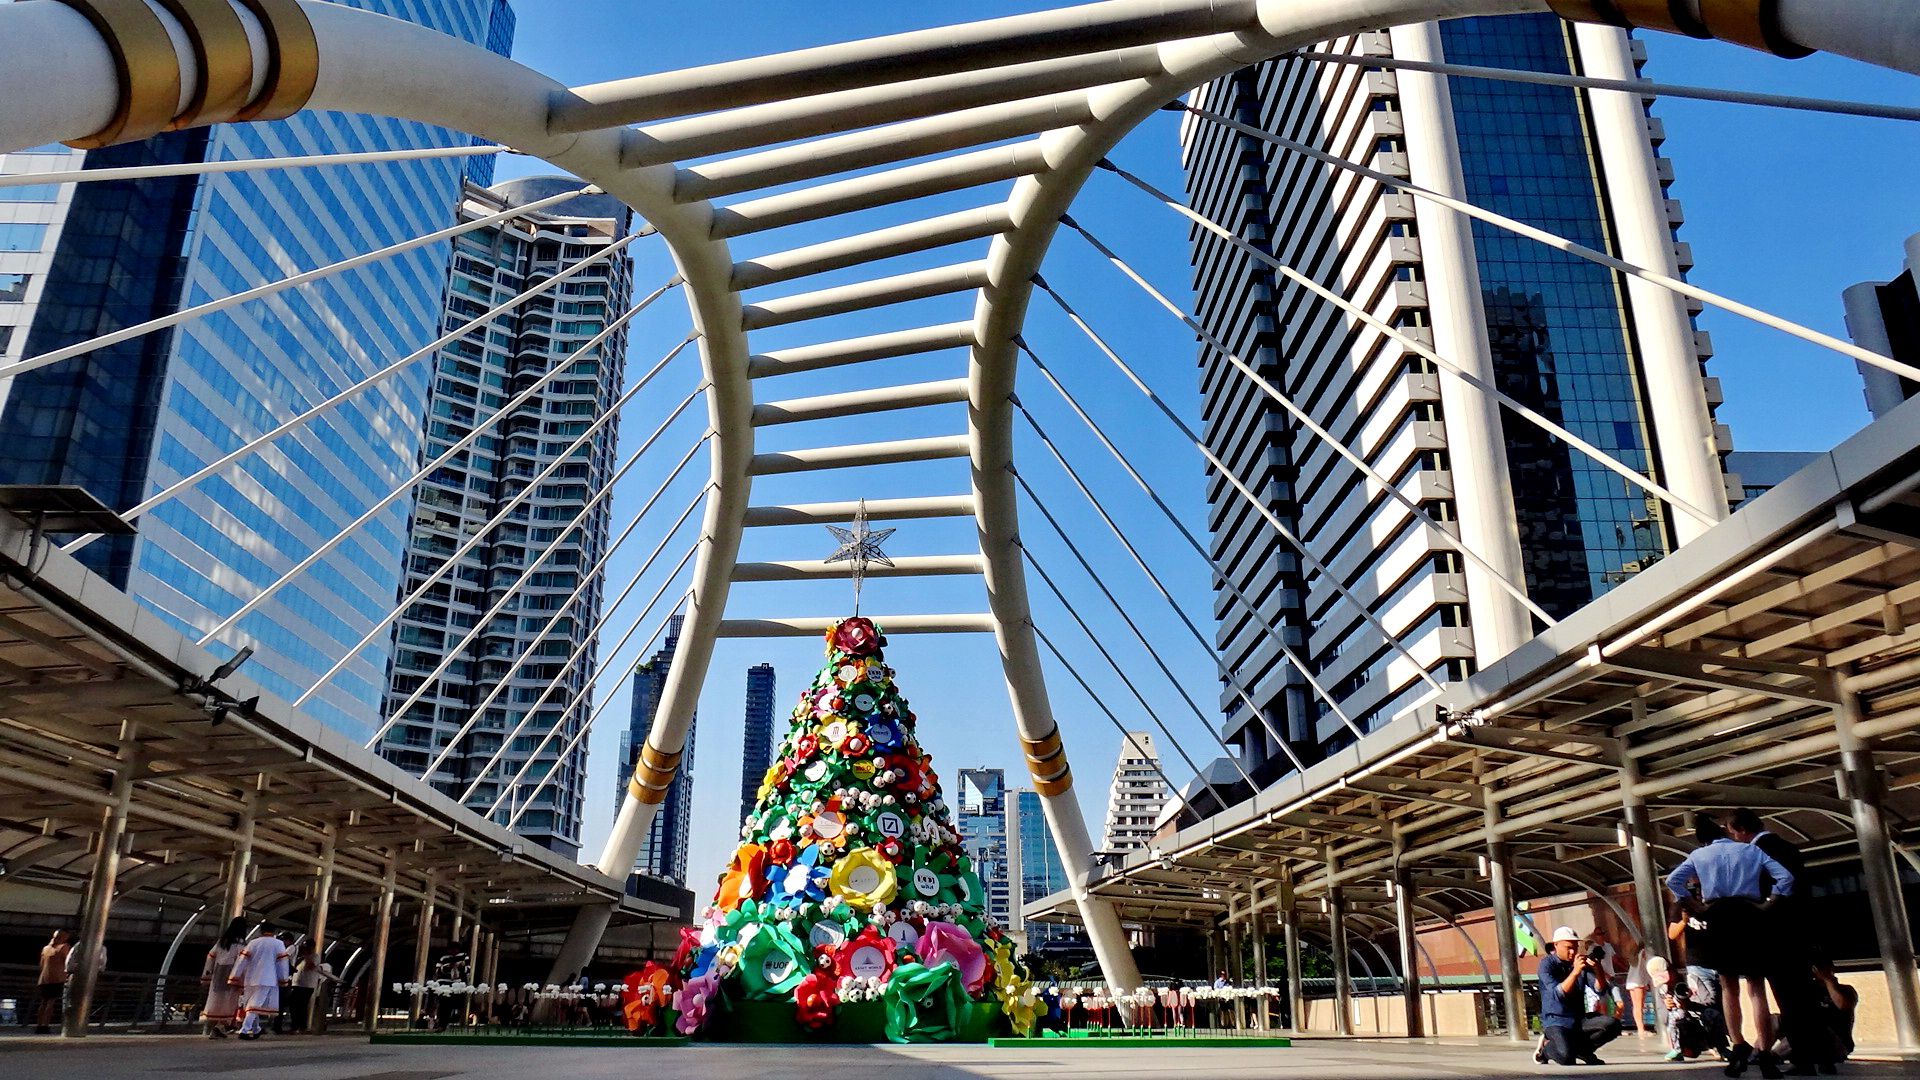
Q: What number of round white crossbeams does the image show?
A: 12